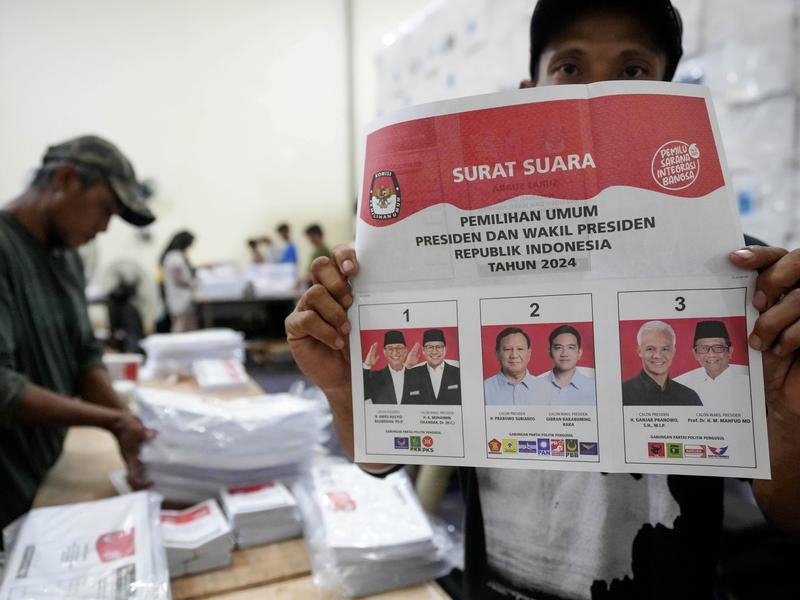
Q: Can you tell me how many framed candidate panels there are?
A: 3